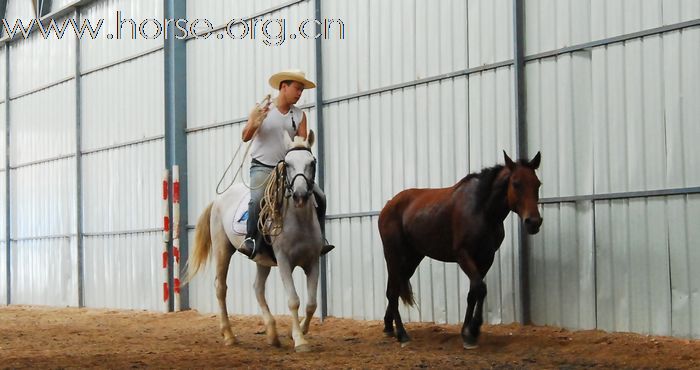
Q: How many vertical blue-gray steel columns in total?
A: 5